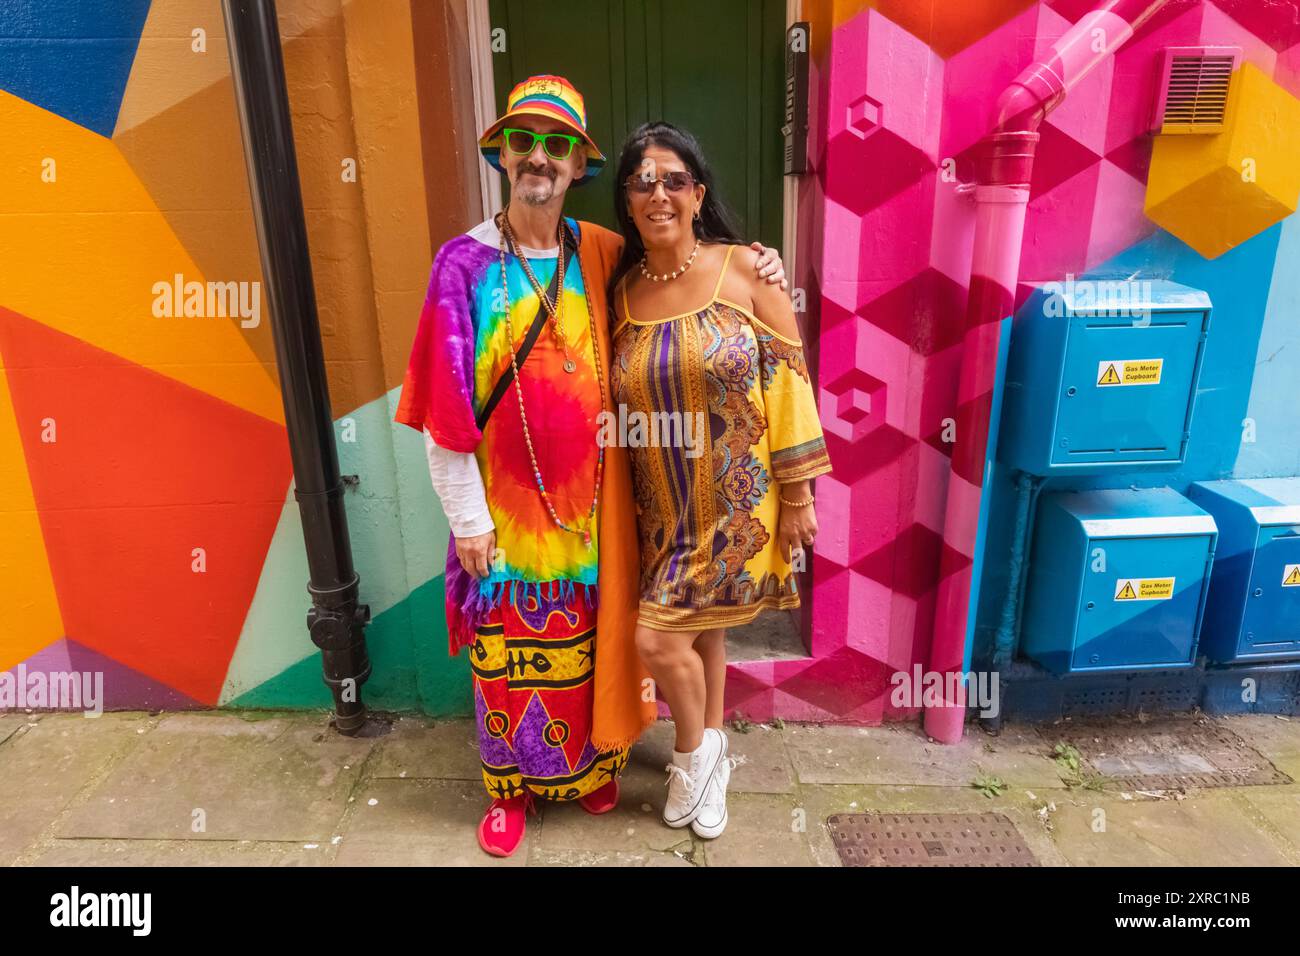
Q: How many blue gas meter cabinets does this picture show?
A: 3